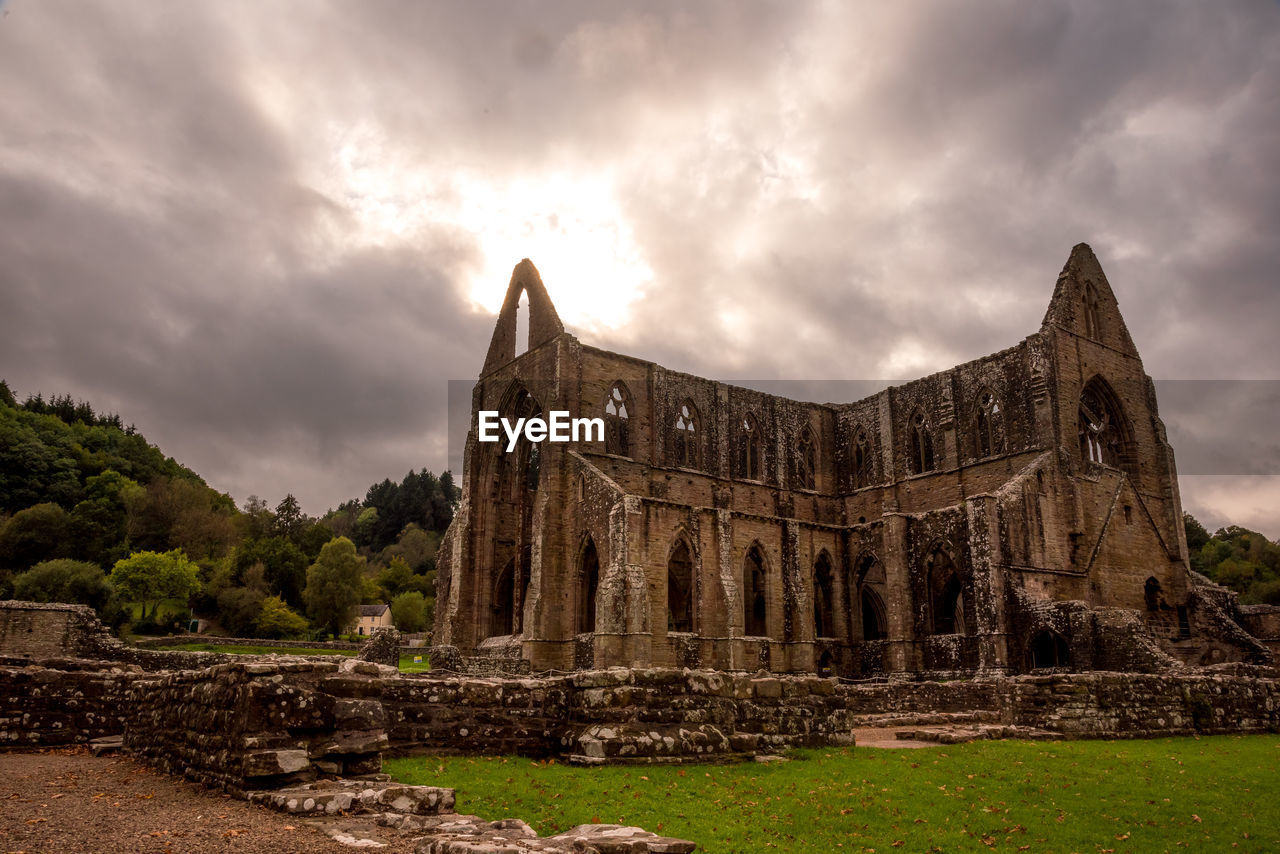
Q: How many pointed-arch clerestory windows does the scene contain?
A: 7